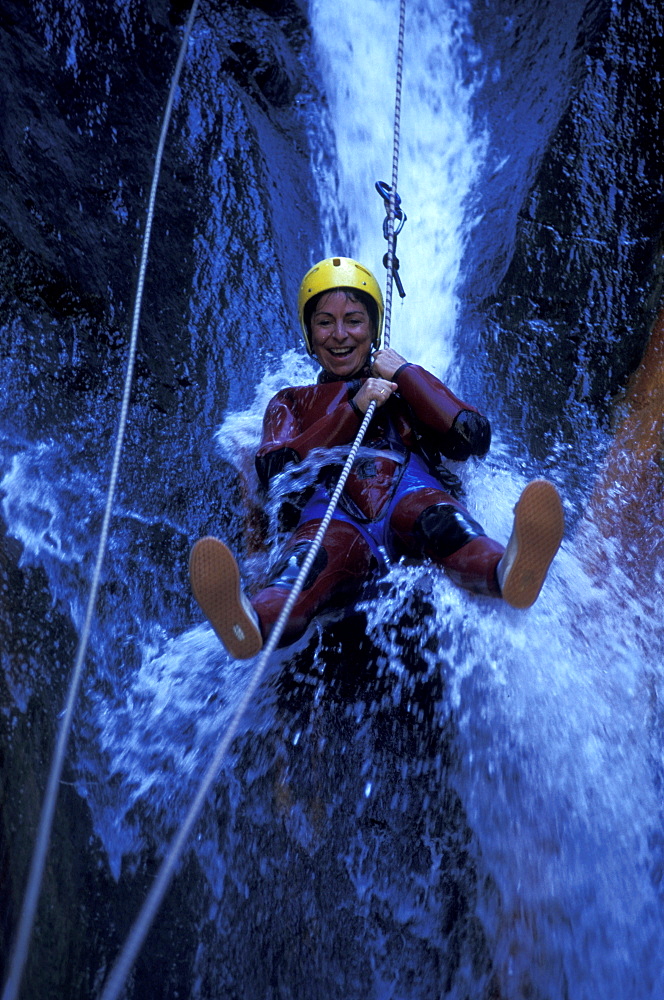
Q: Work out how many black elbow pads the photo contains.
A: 2